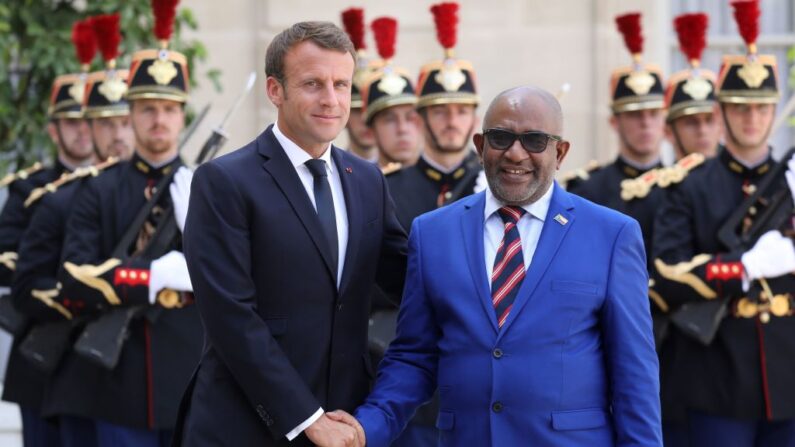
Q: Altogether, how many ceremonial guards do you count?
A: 9